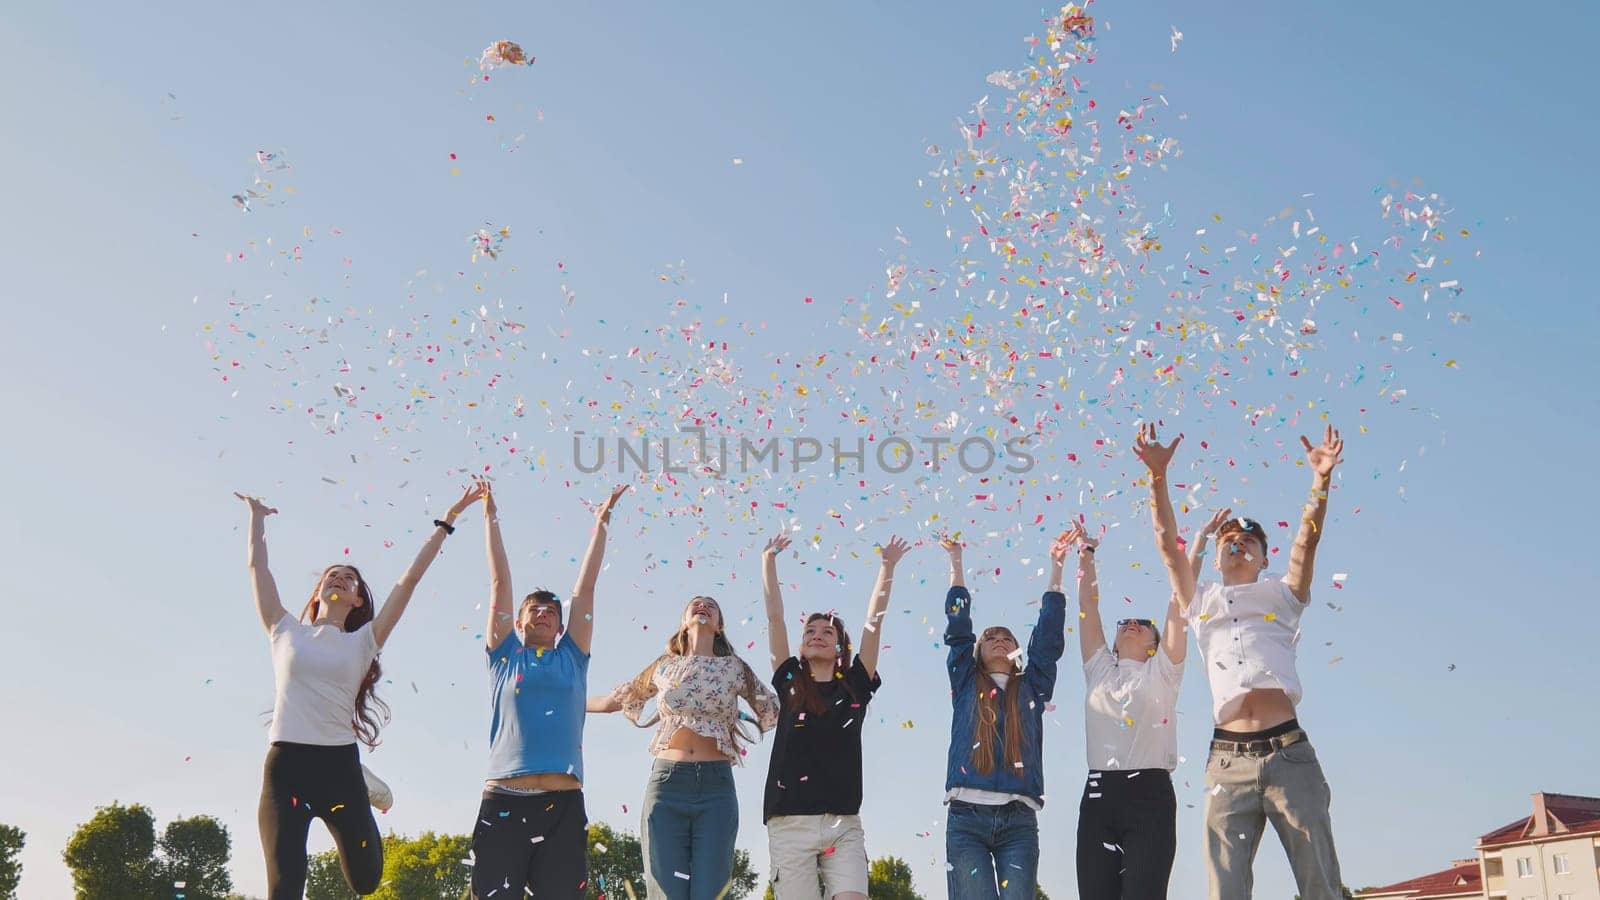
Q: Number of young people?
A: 7